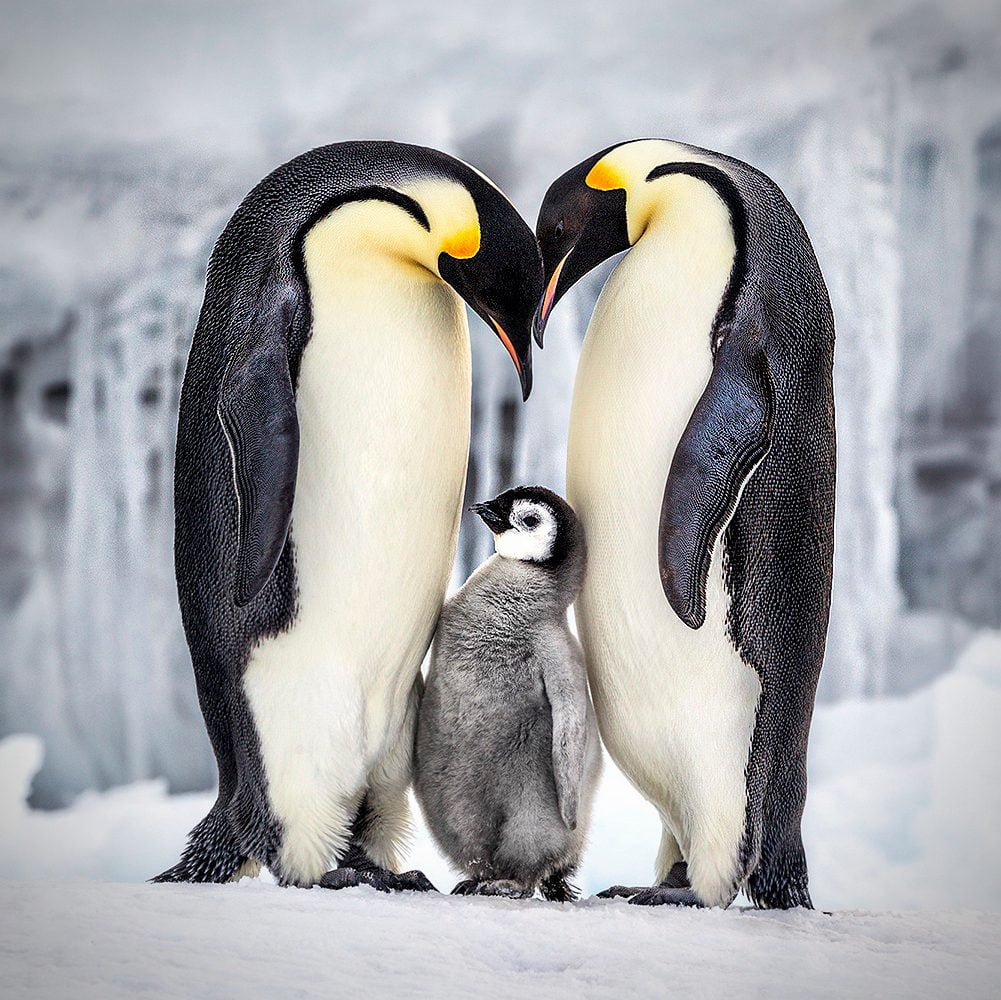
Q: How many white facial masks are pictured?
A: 1